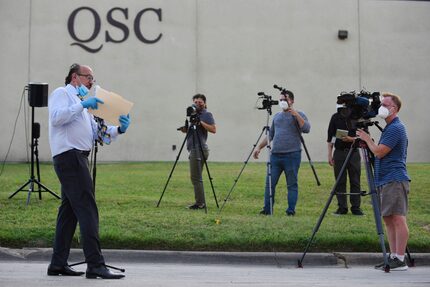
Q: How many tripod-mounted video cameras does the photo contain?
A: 3